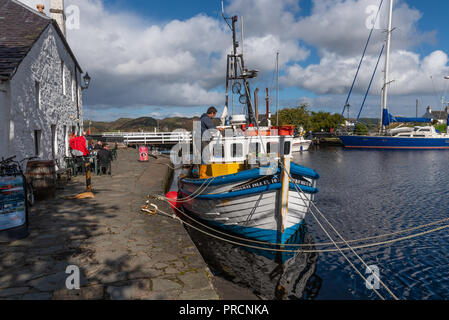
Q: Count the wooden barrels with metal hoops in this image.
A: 1